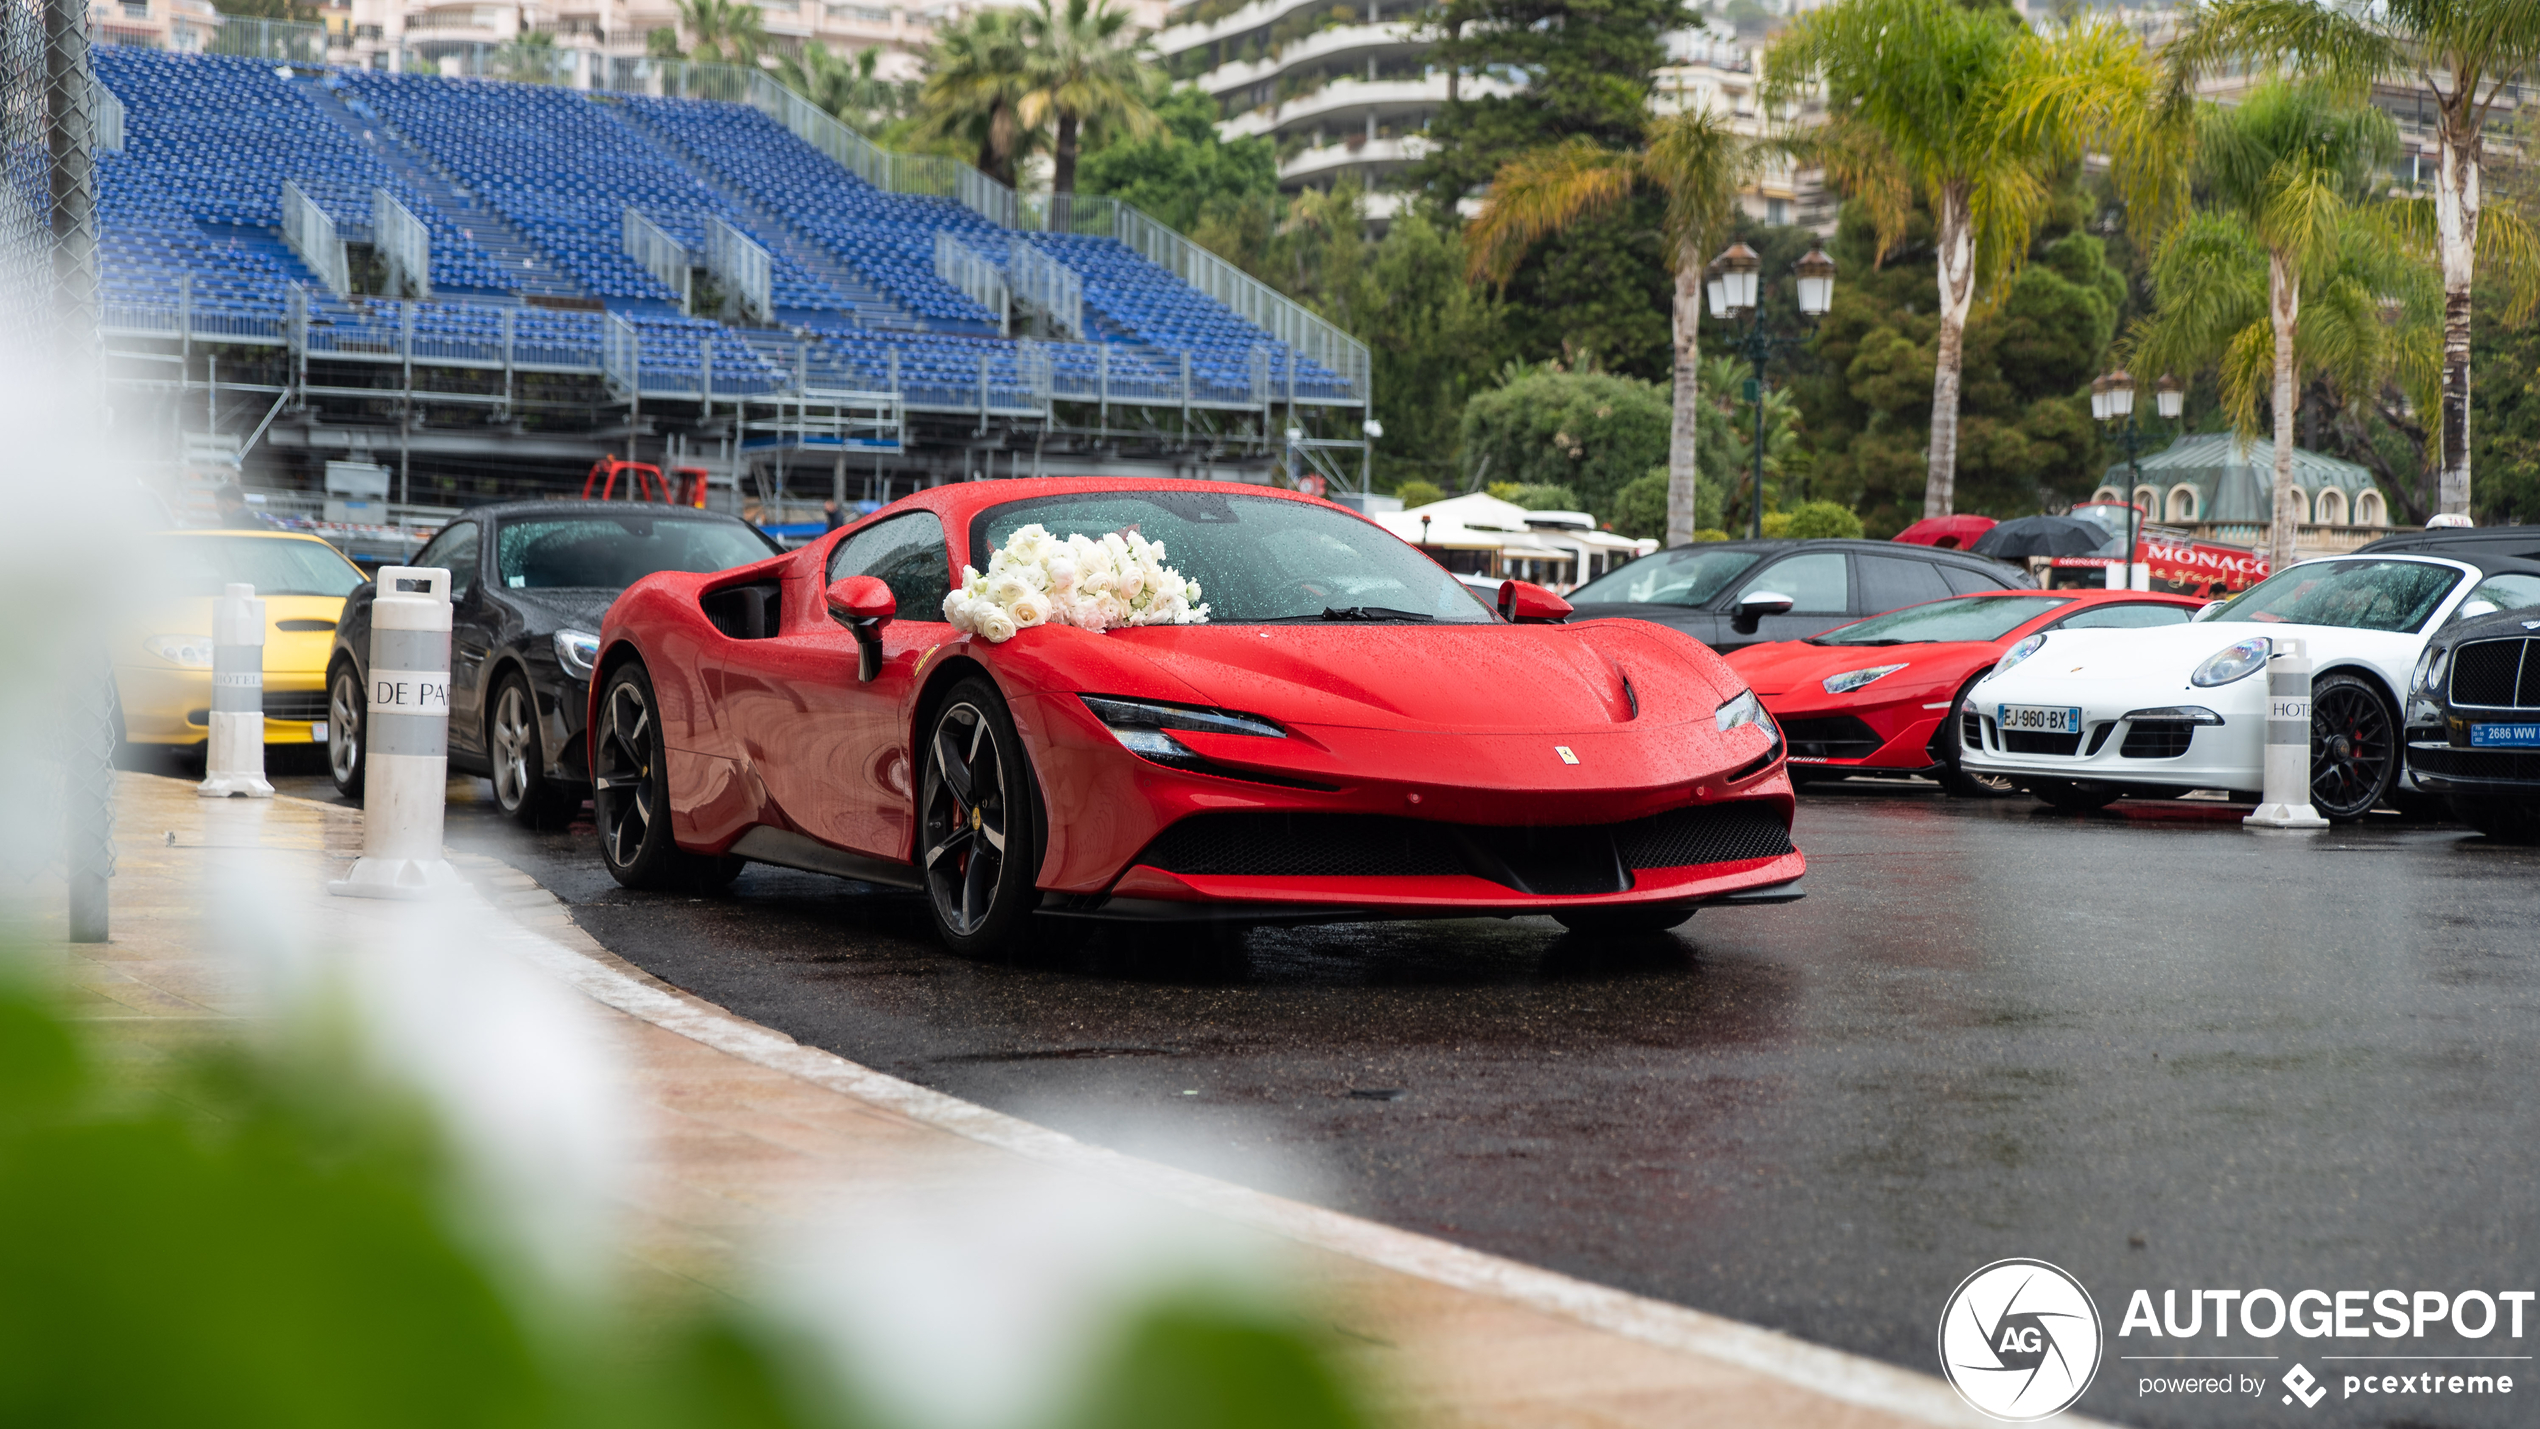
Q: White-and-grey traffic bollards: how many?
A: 3